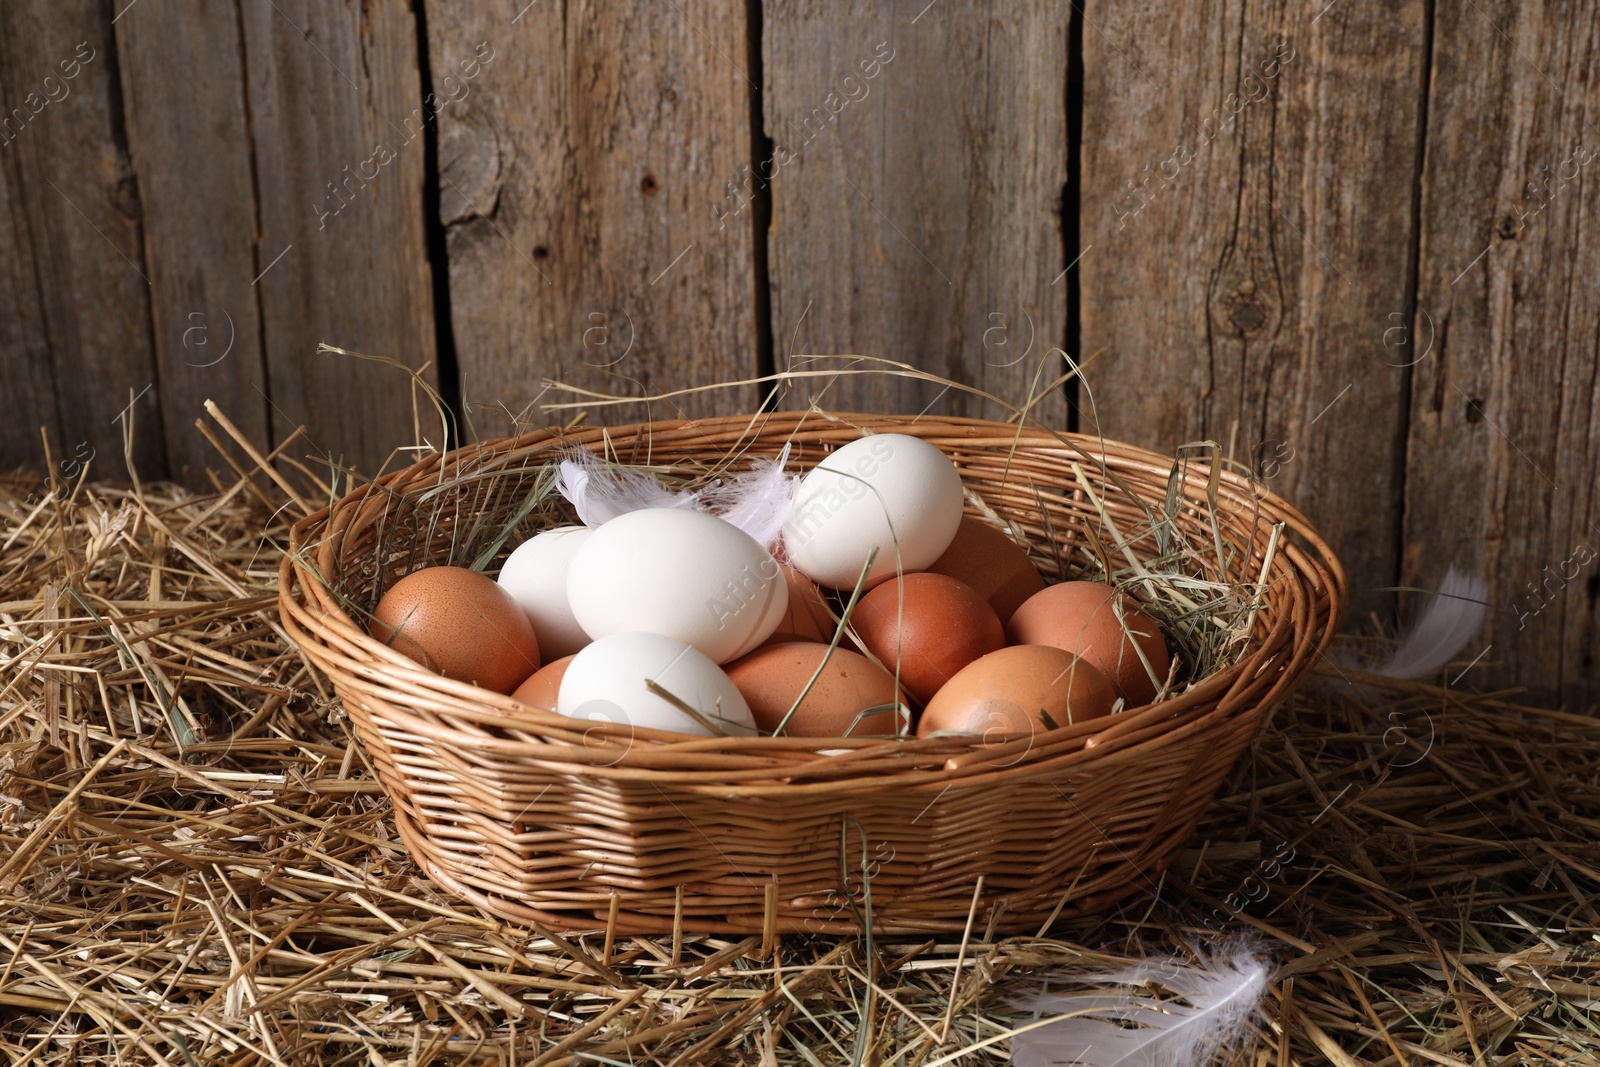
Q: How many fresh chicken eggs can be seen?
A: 12